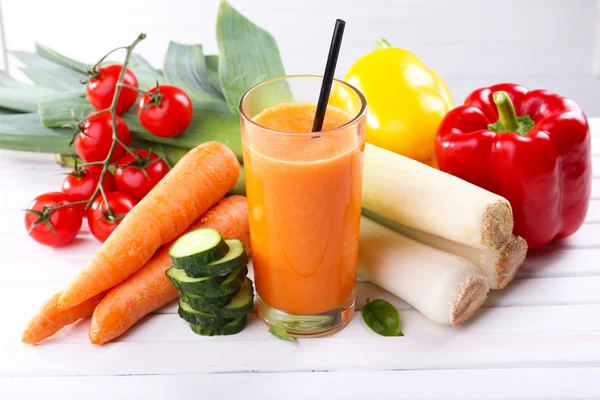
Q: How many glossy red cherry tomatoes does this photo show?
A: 7